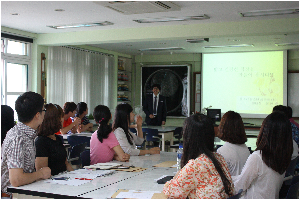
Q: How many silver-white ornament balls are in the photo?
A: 0